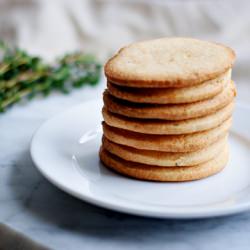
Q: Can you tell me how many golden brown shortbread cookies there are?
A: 7